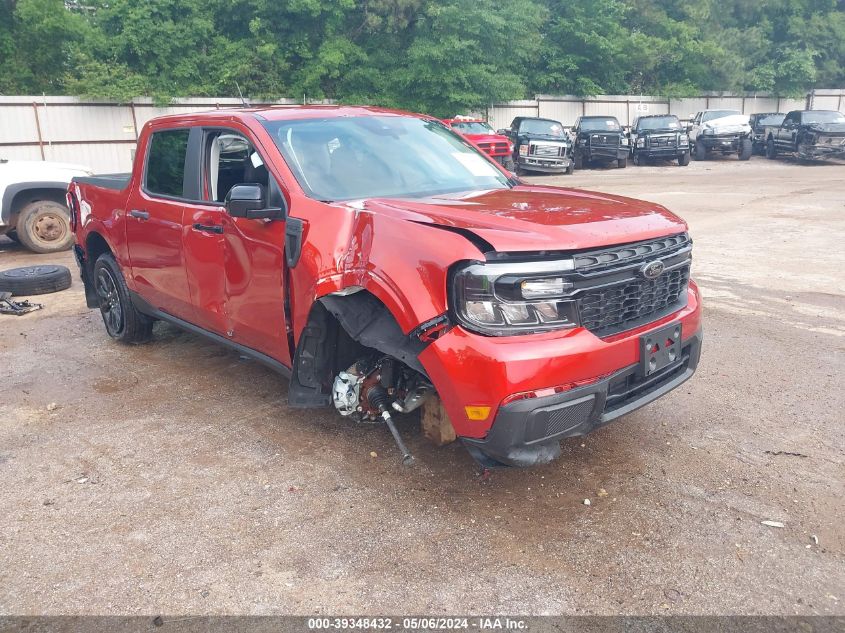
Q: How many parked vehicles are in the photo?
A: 9